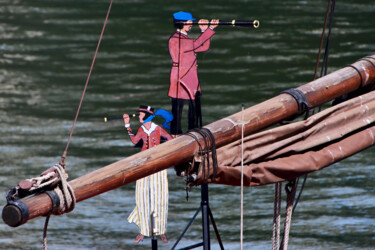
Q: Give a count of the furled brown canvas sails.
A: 1